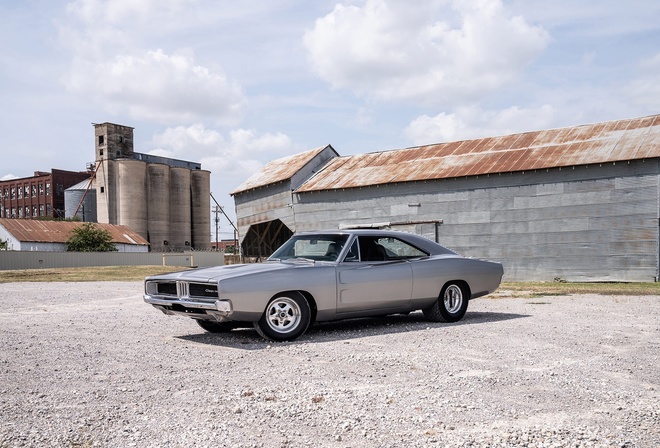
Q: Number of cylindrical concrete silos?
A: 4